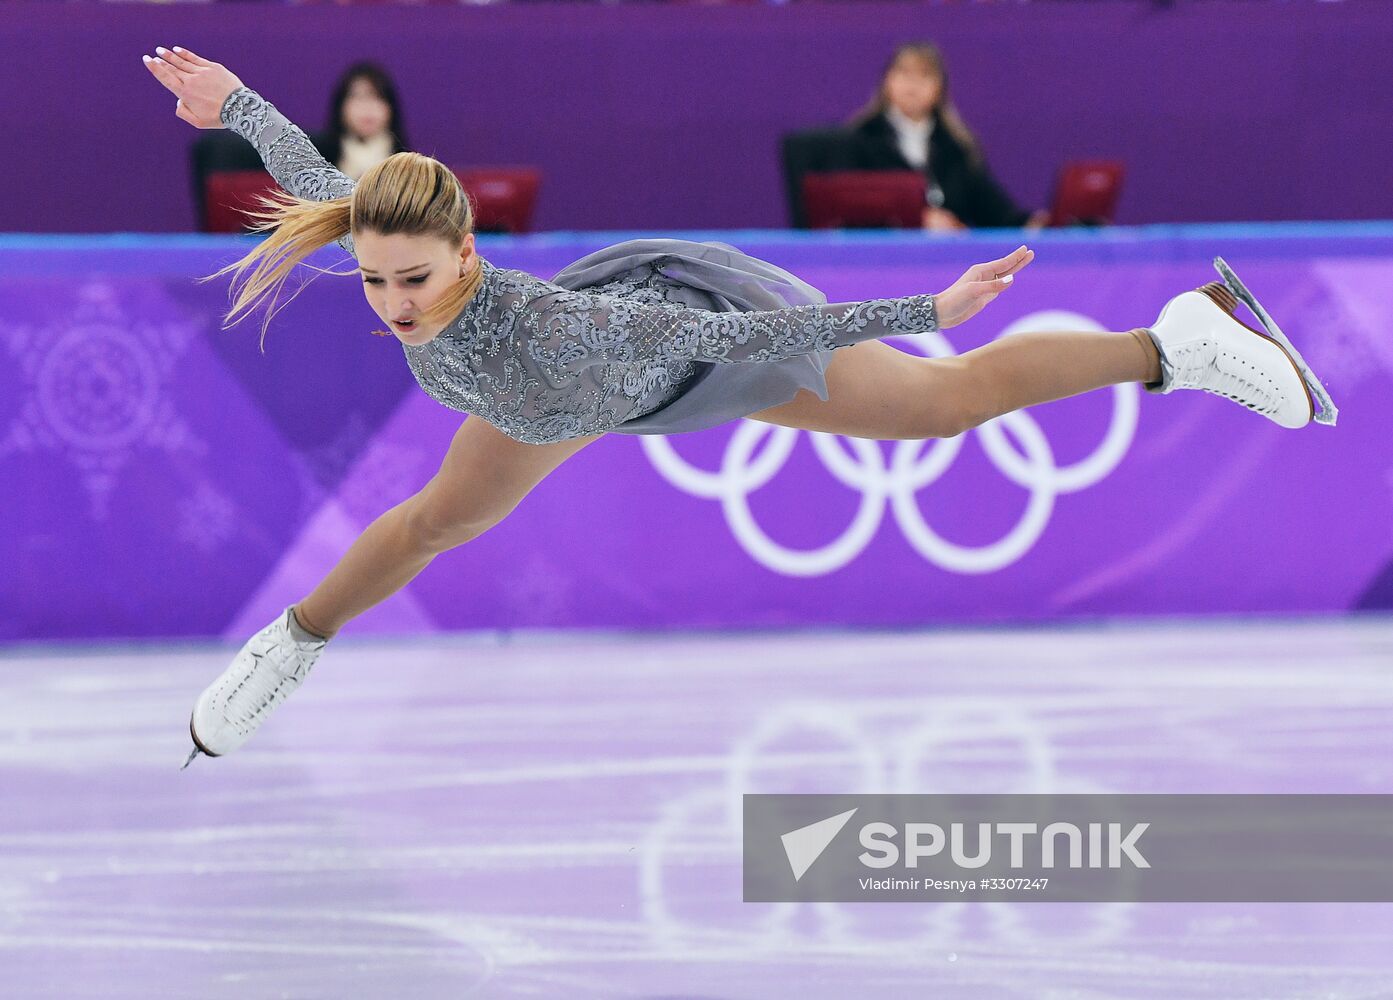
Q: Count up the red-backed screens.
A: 4